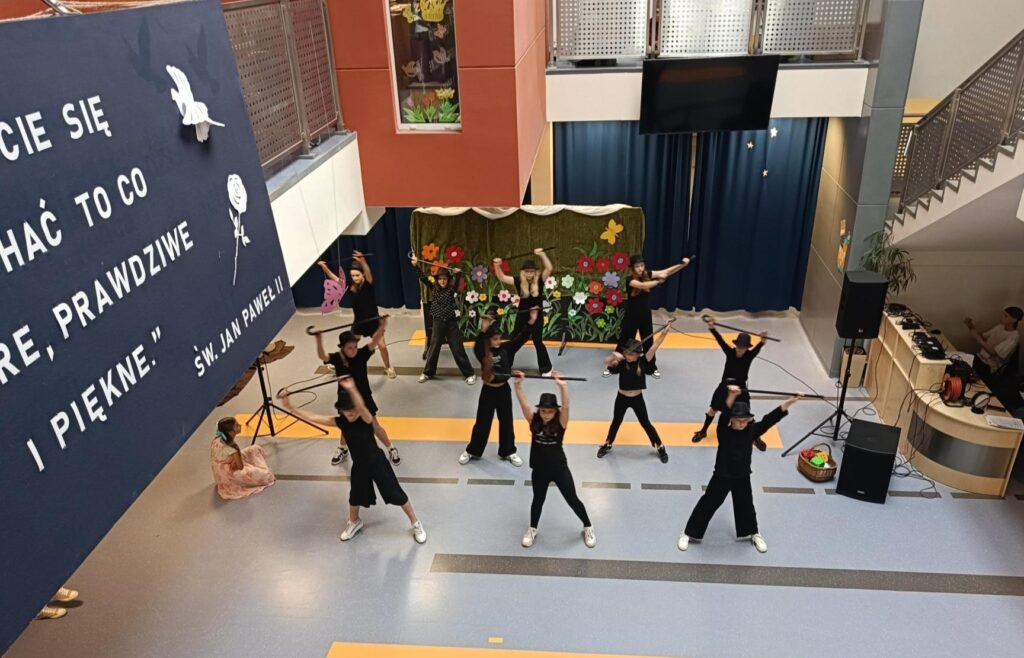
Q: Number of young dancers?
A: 11